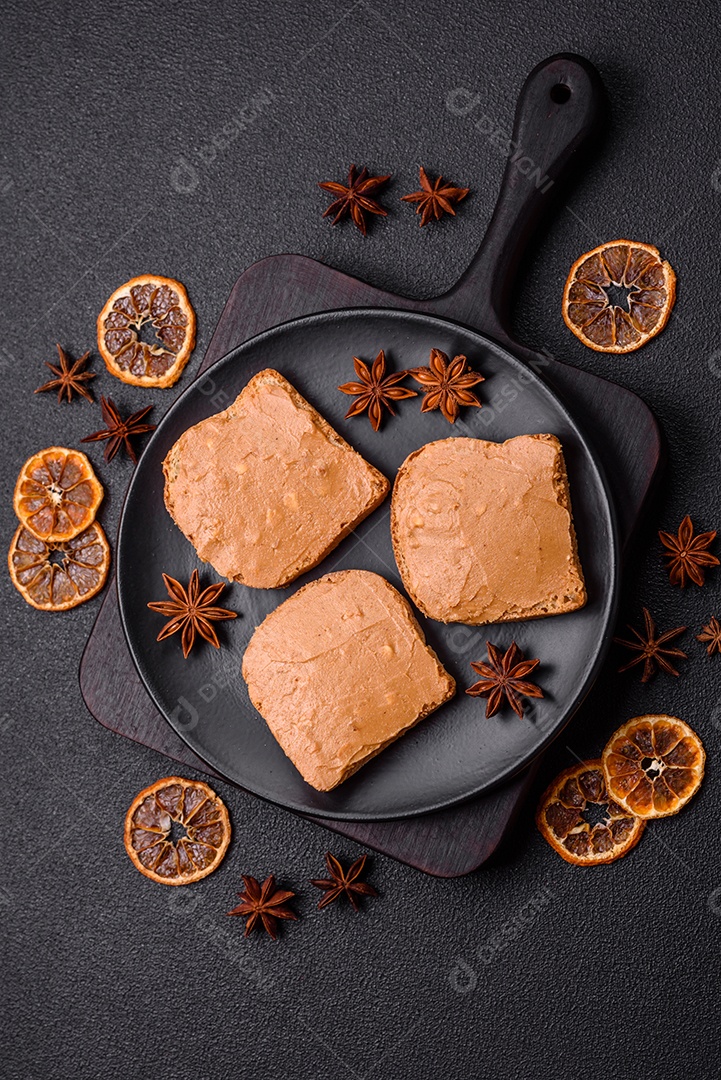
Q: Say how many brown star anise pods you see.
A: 13